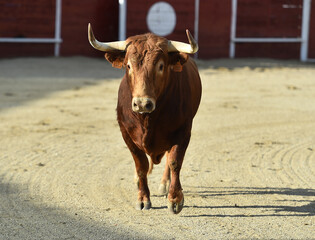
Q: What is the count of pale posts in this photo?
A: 5